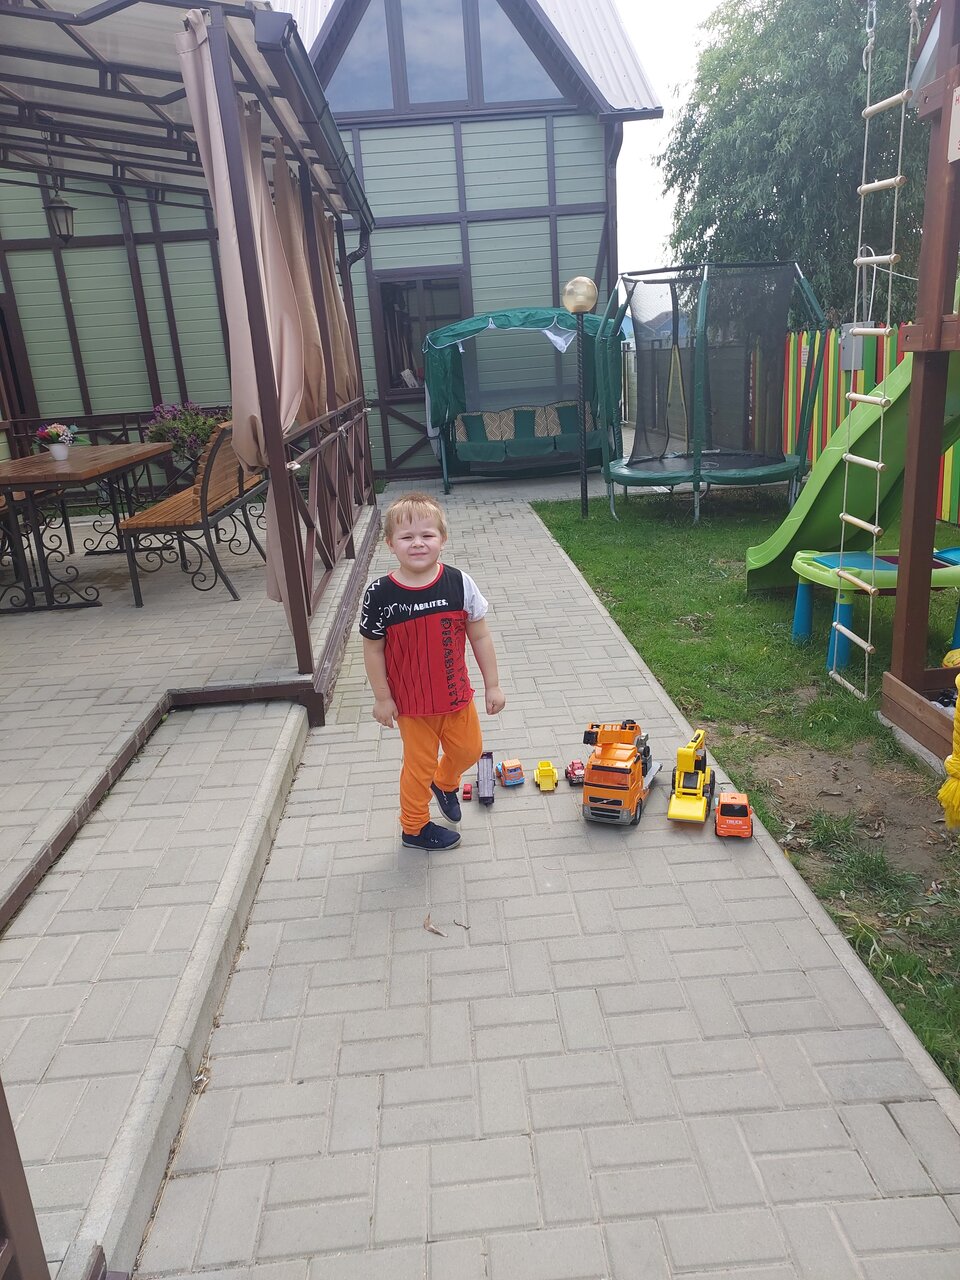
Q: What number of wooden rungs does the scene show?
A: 10